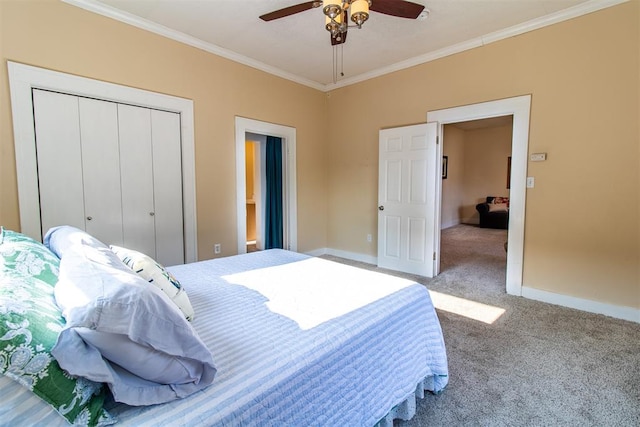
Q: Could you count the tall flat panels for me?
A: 4